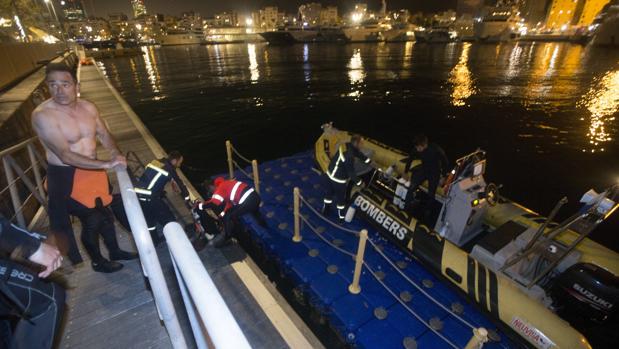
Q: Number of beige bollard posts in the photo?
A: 5